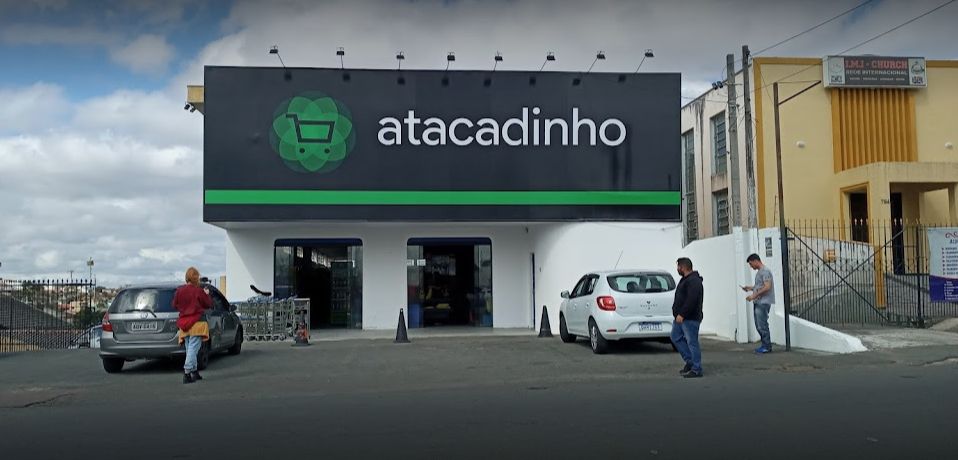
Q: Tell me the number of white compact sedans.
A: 1